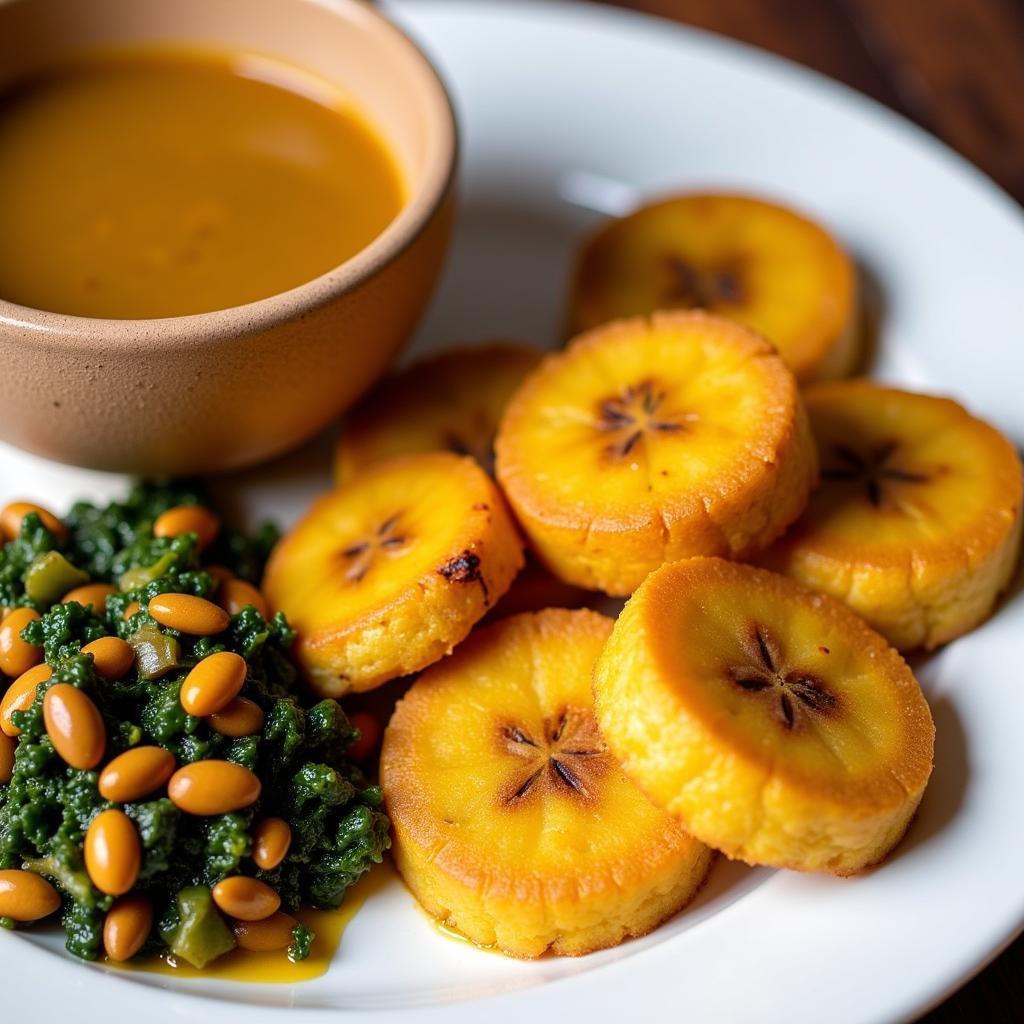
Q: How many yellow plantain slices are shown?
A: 7